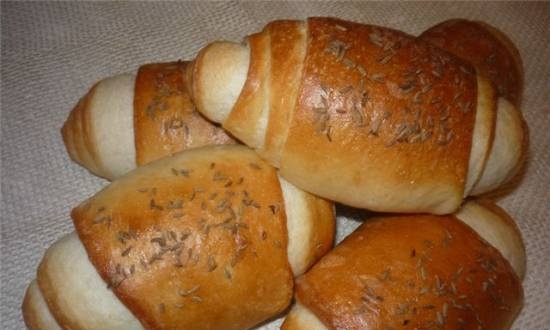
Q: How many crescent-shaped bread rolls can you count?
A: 5